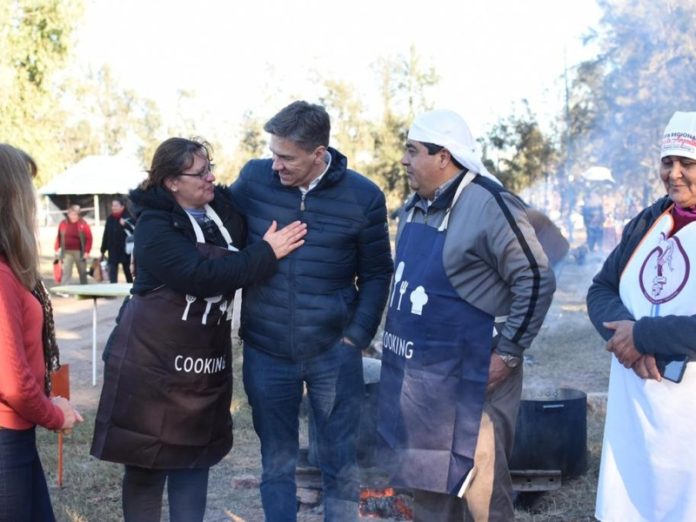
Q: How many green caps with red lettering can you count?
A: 0